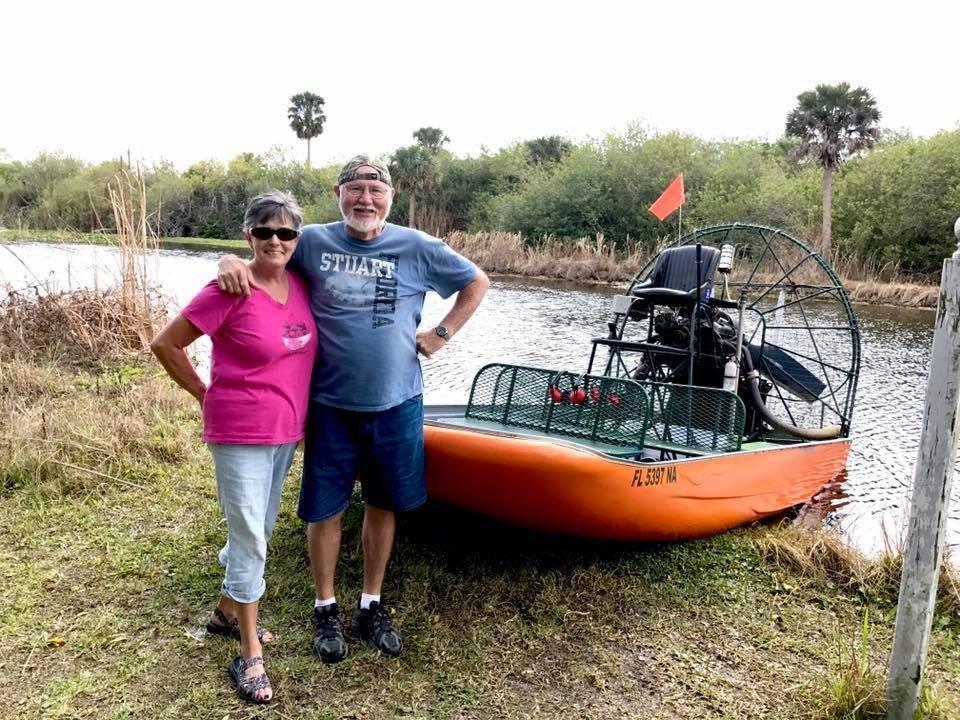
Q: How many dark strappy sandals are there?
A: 2